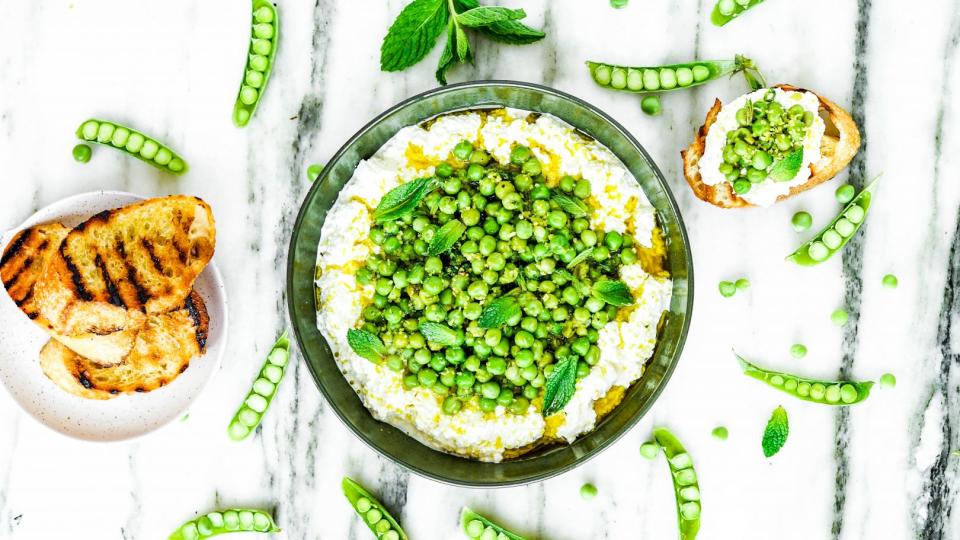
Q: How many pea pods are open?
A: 11